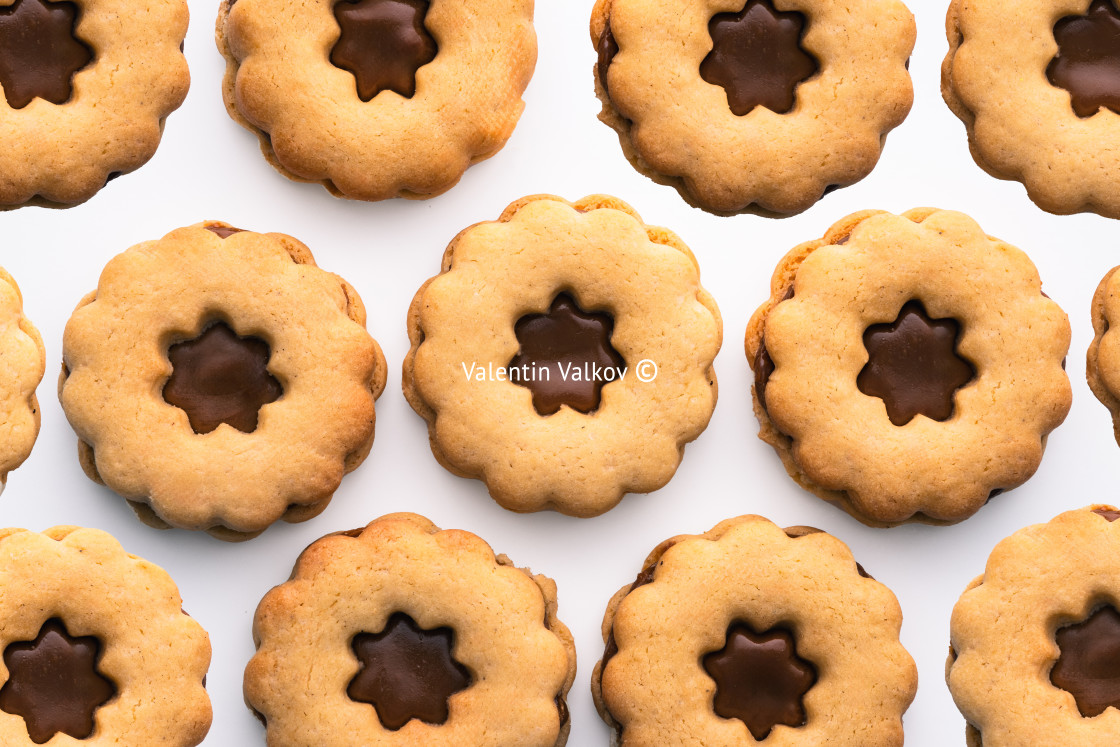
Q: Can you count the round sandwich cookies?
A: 13